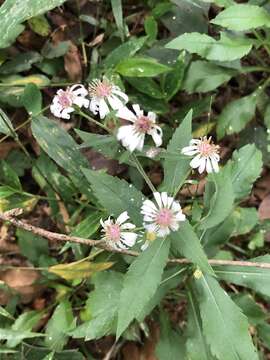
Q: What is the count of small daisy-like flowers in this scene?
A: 6